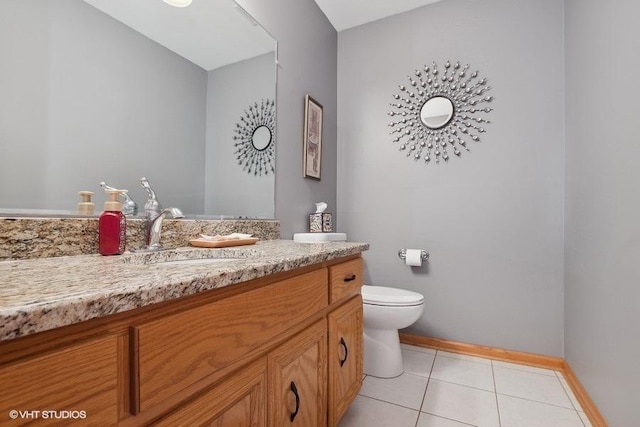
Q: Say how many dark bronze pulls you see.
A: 3